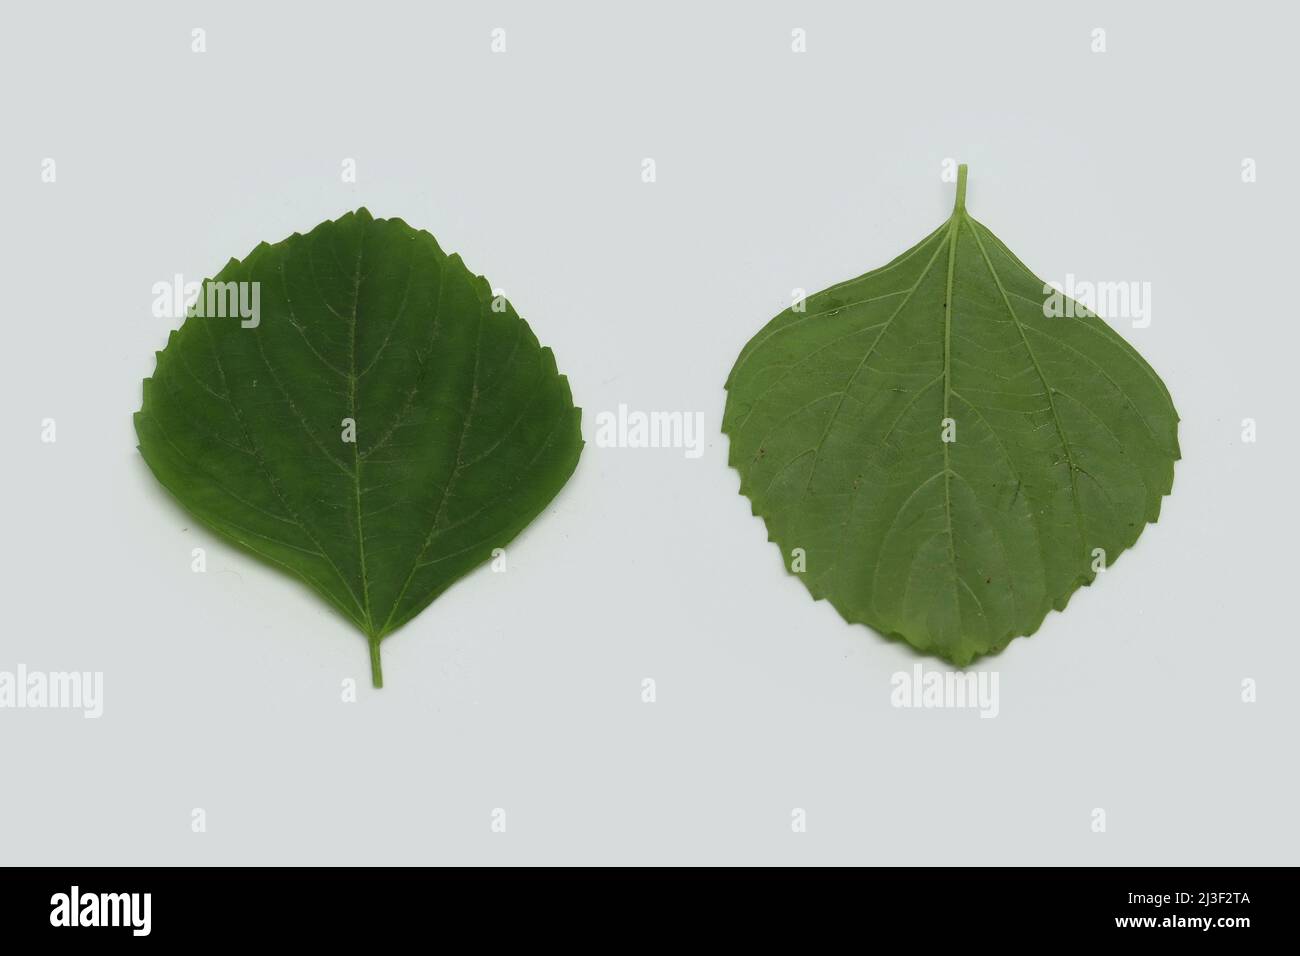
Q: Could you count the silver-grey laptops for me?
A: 0